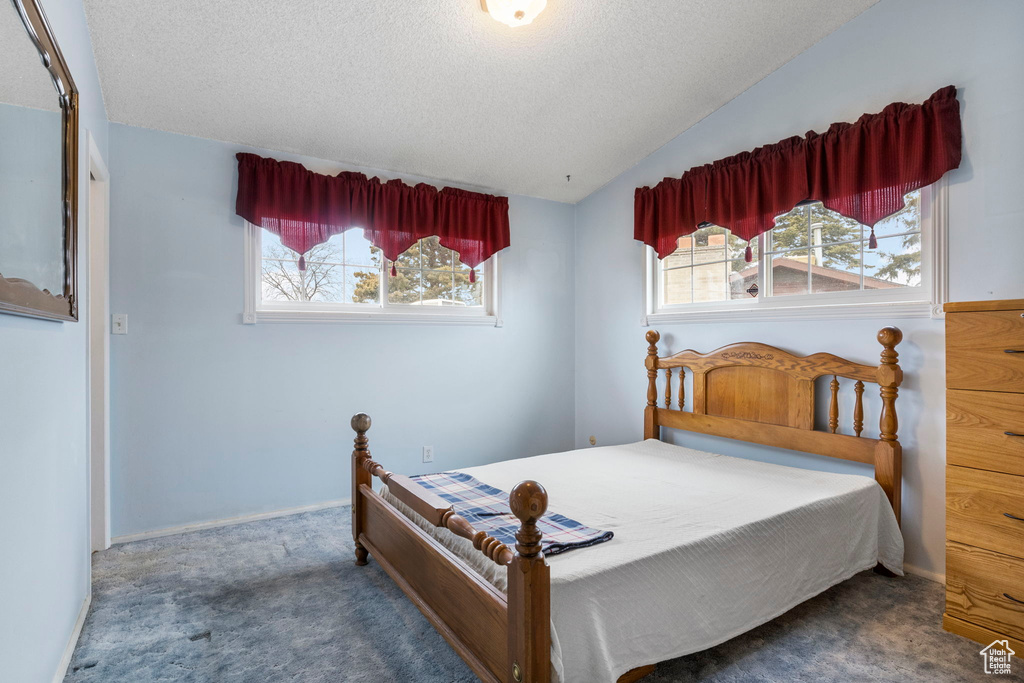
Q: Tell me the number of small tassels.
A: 5